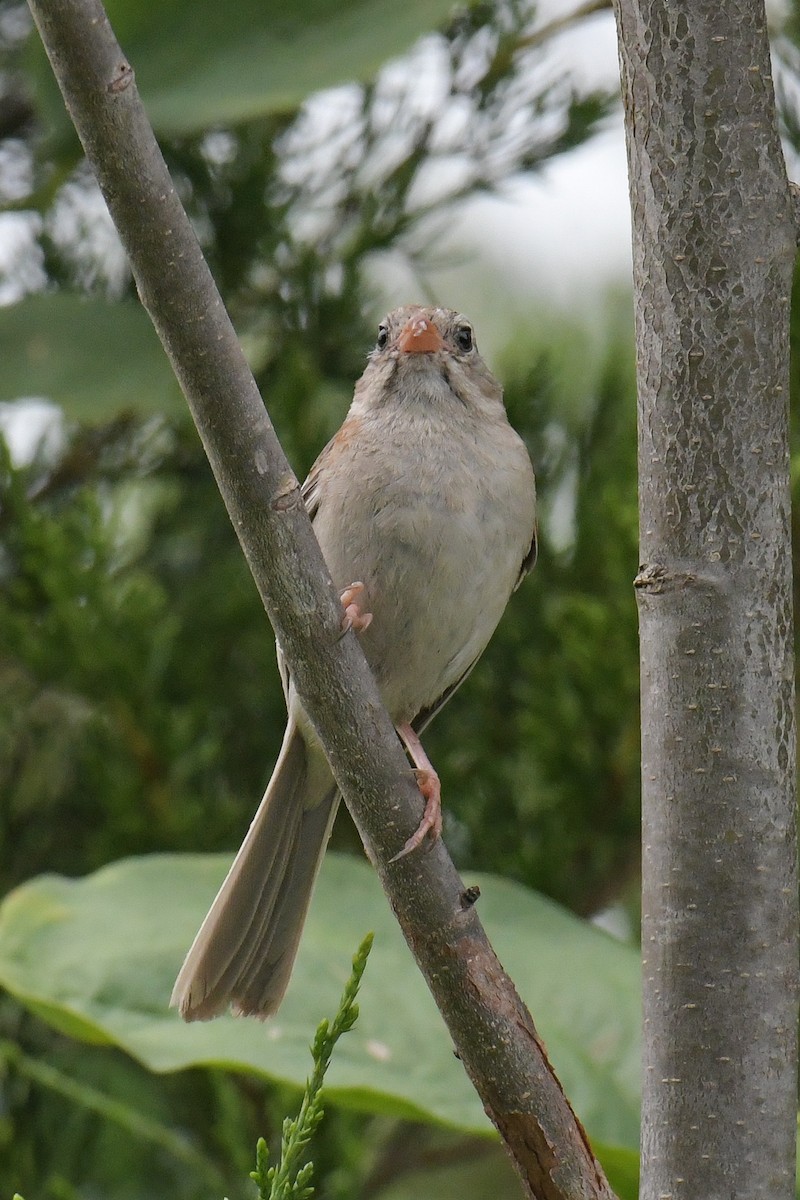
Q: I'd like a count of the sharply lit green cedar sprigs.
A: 1